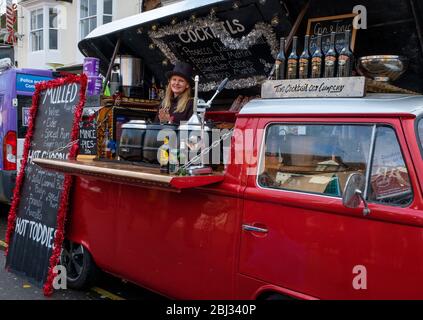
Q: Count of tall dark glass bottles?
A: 6